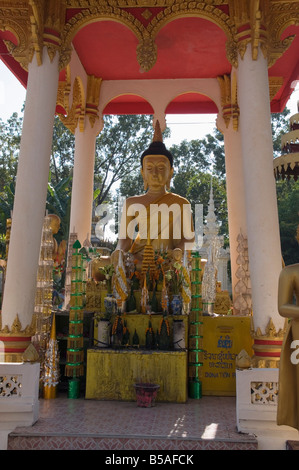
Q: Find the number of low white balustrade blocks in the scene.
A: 2